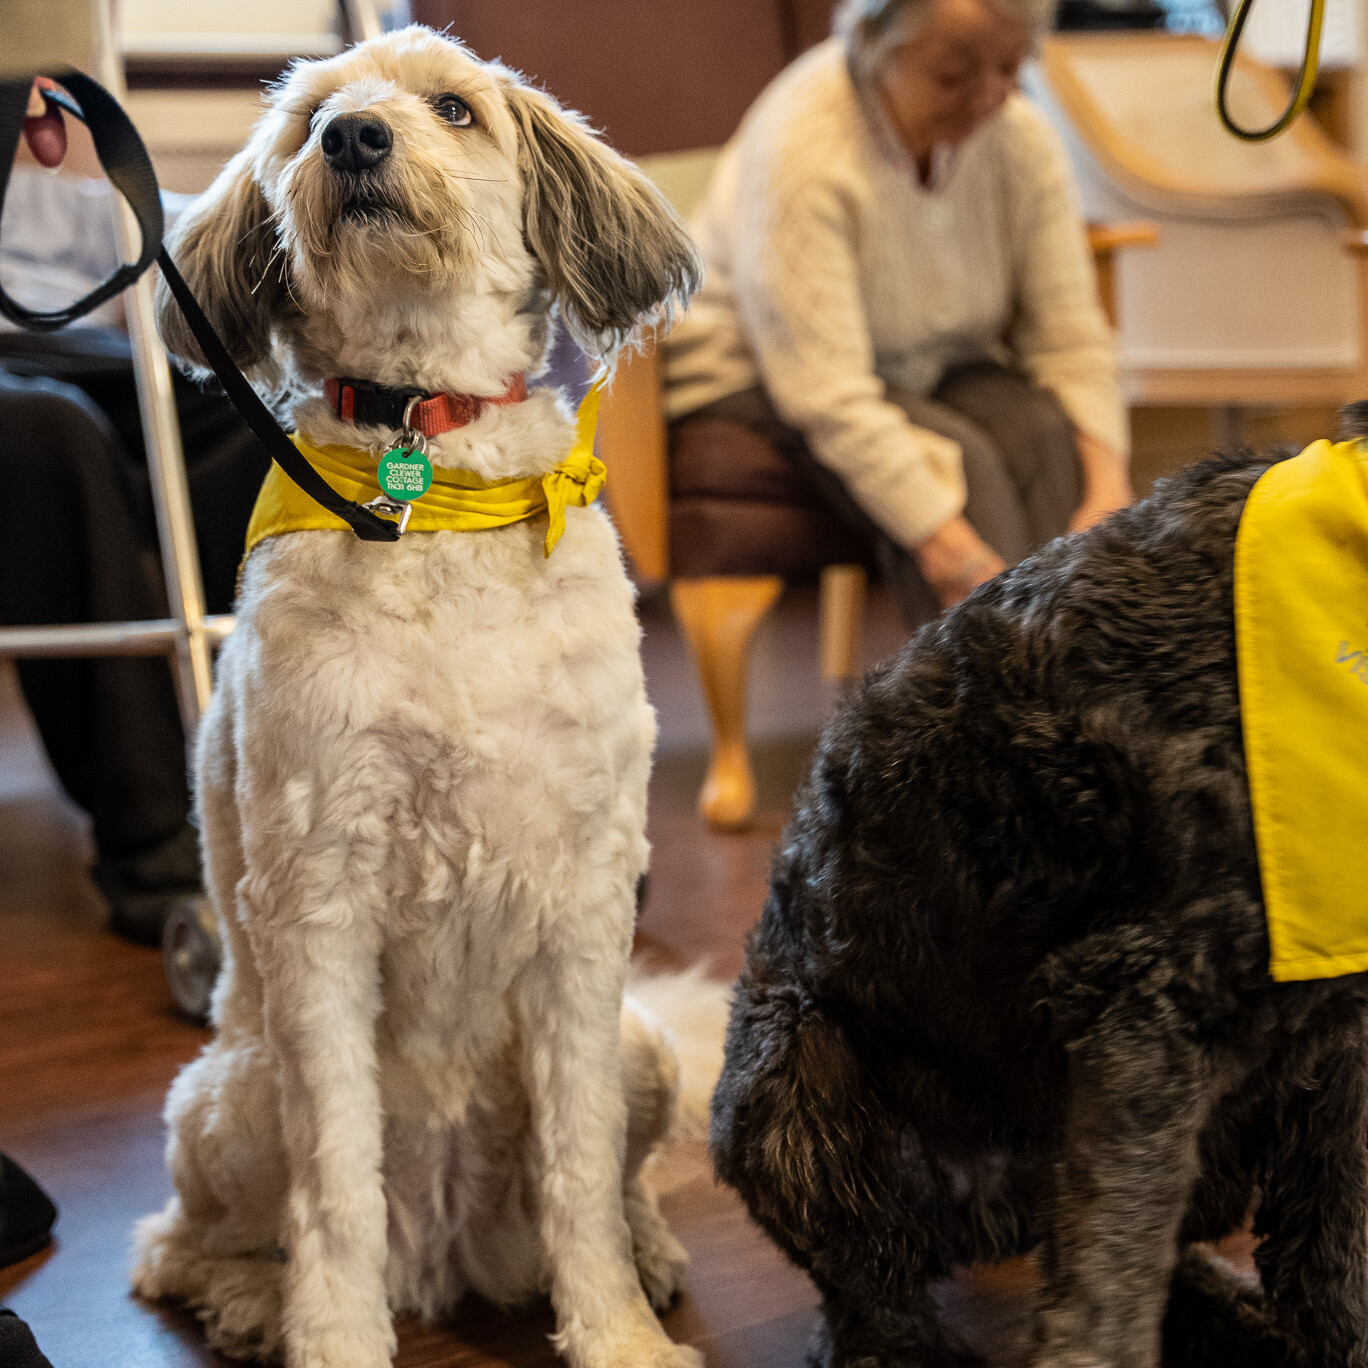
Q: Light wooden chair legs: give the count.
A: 2